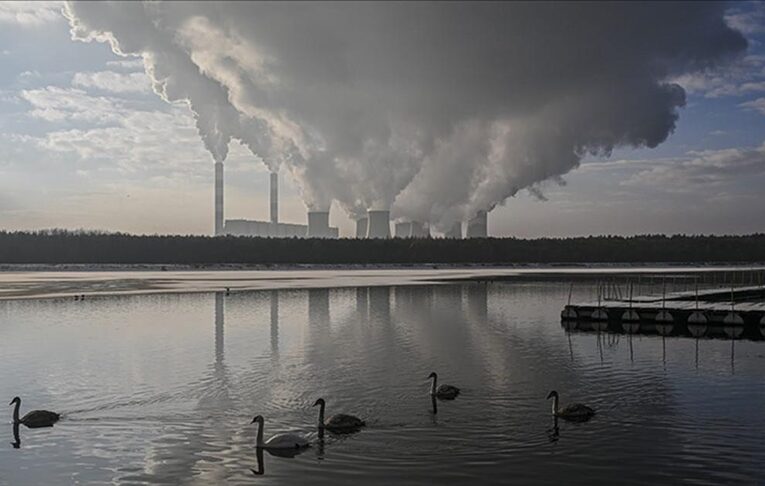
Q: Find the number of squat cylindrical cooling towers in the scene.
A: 7